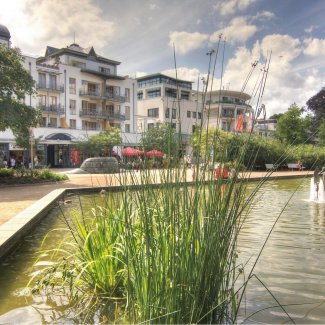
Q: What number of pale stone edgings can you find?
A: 1